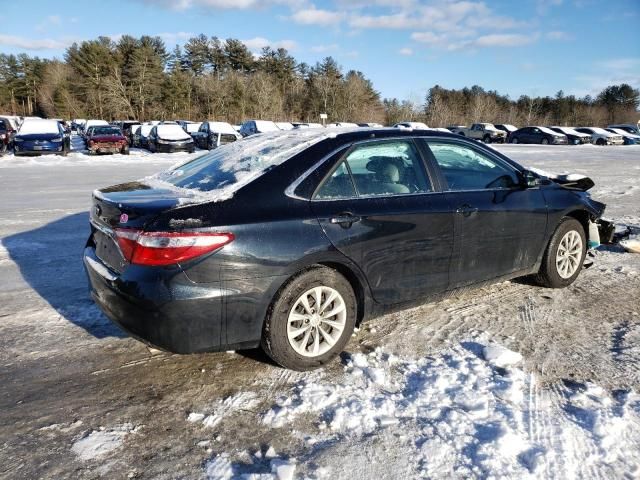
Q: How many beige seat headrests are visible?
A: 1